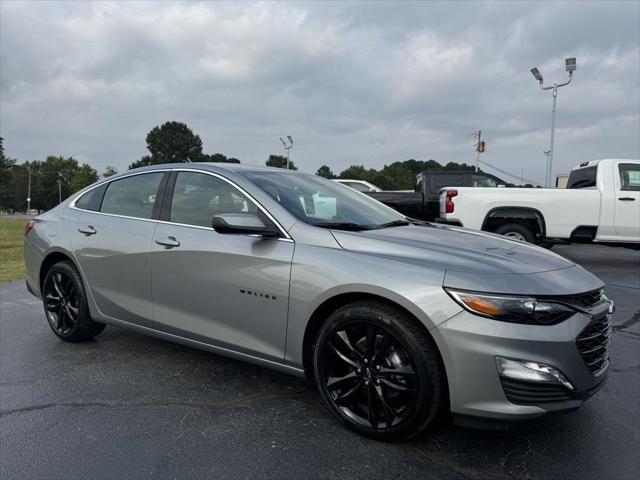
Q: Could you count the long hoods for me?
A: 1